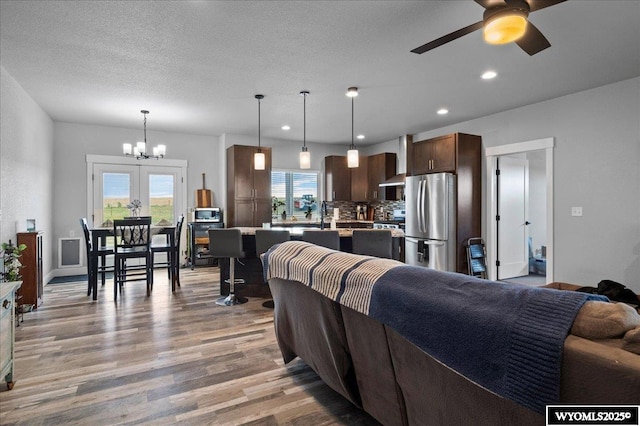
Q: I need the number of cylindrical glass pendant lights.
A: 3